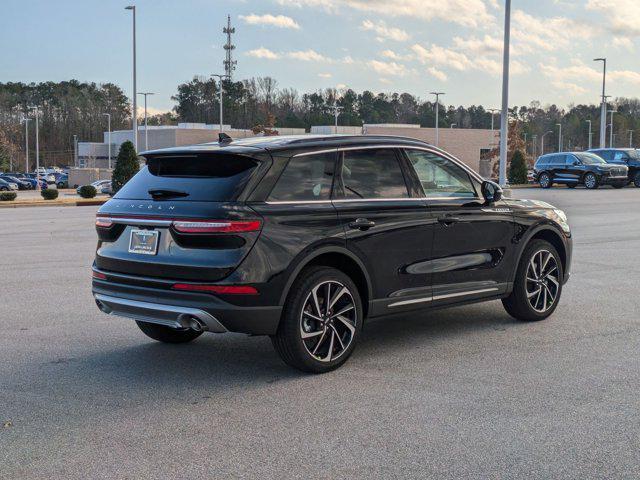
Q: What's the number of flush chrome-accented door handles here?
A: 2